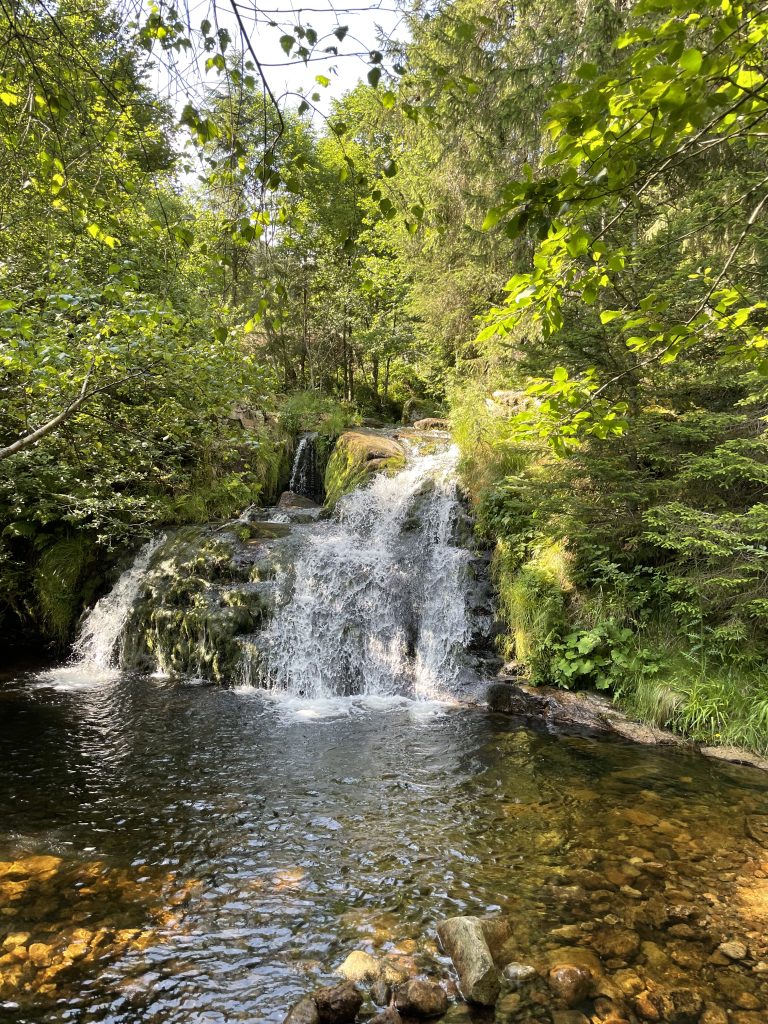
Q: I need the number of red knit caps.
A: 0